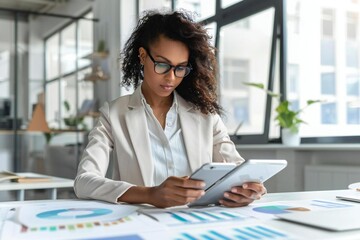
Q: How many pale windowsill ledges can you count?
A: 1